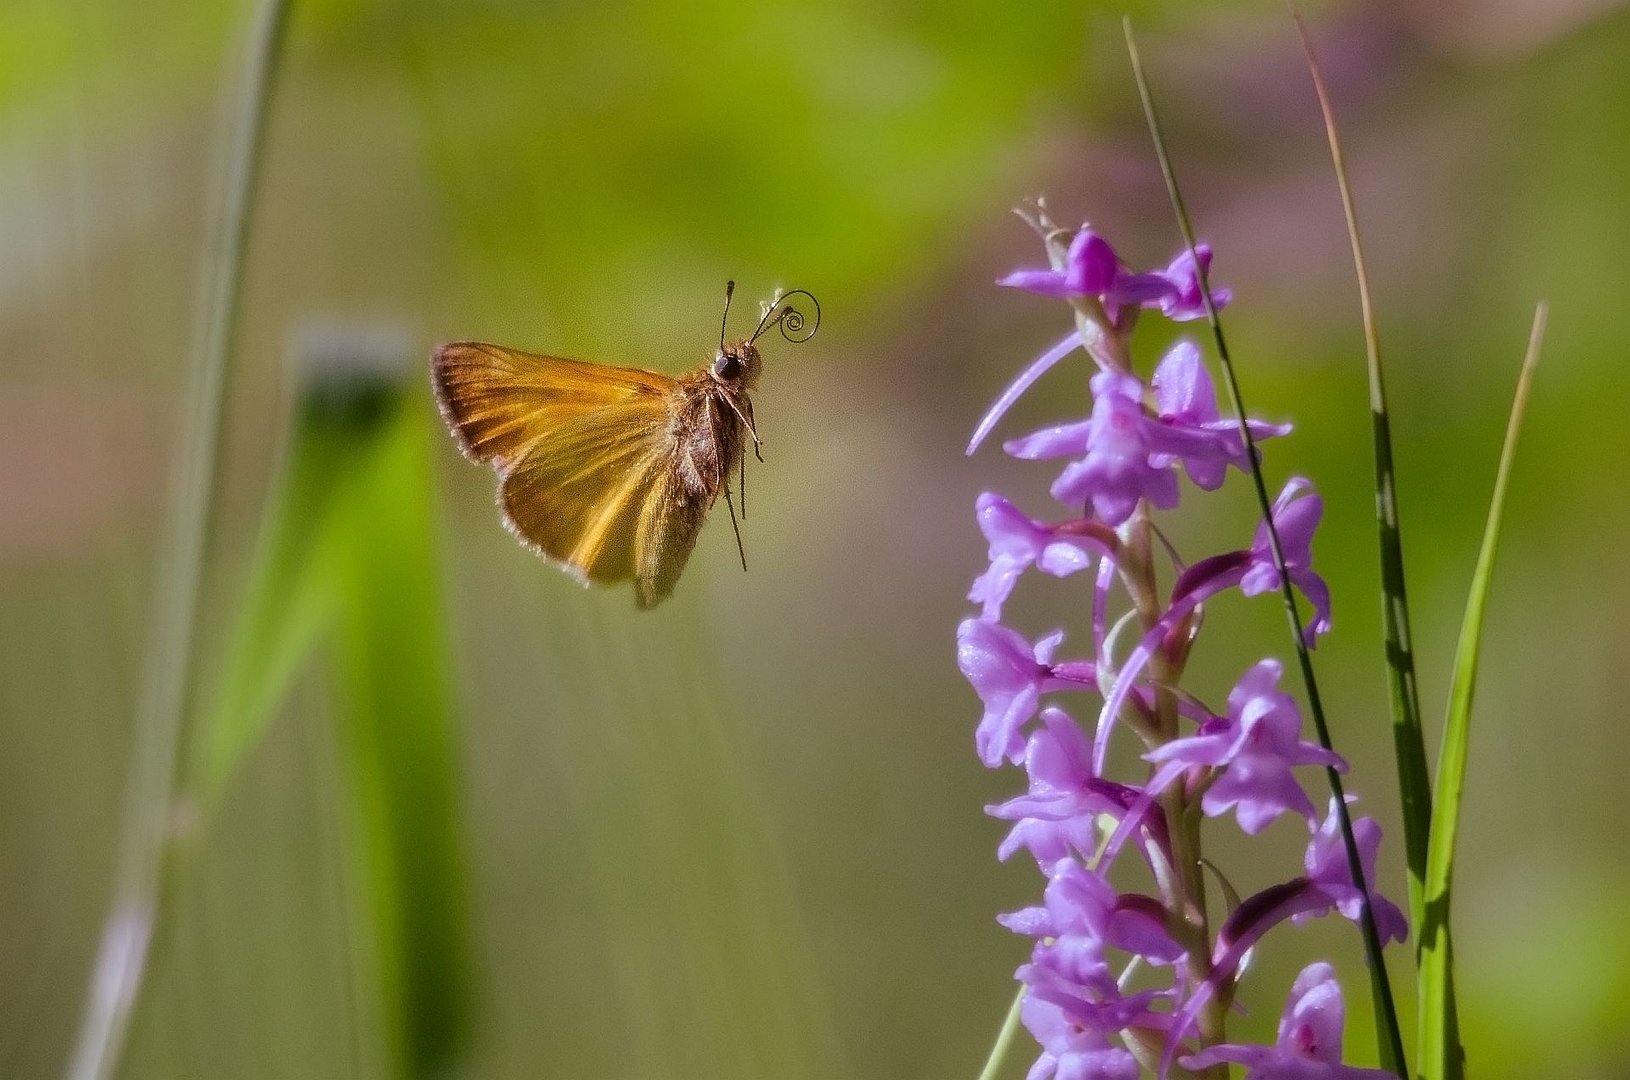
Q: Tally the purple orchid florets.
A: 13